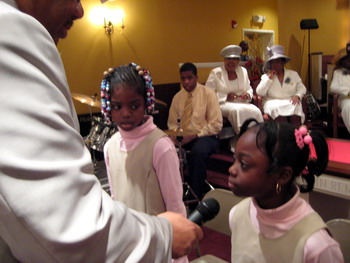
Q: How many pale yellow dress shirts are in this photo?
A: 1